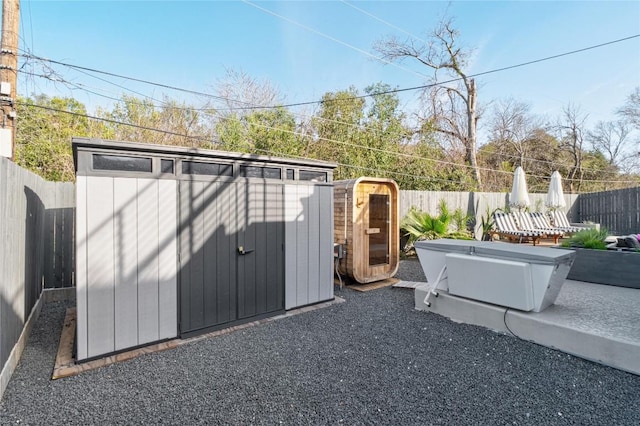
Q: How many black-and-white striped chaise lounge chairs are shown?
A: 4